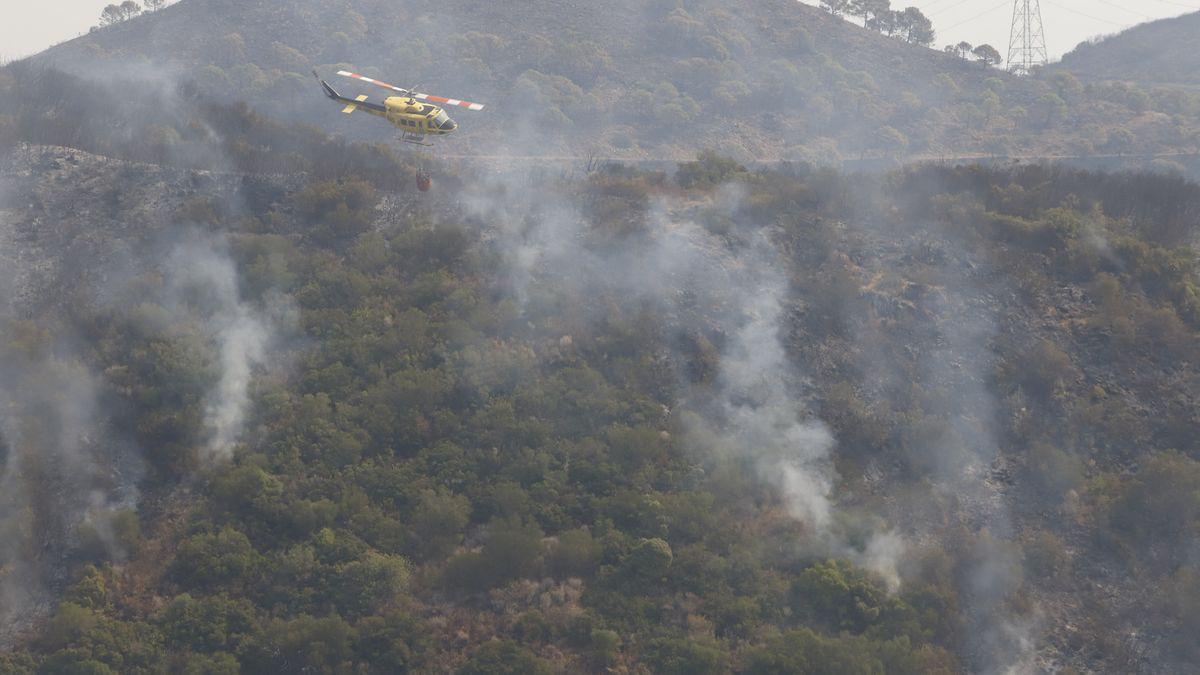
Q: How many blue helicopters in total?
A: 0